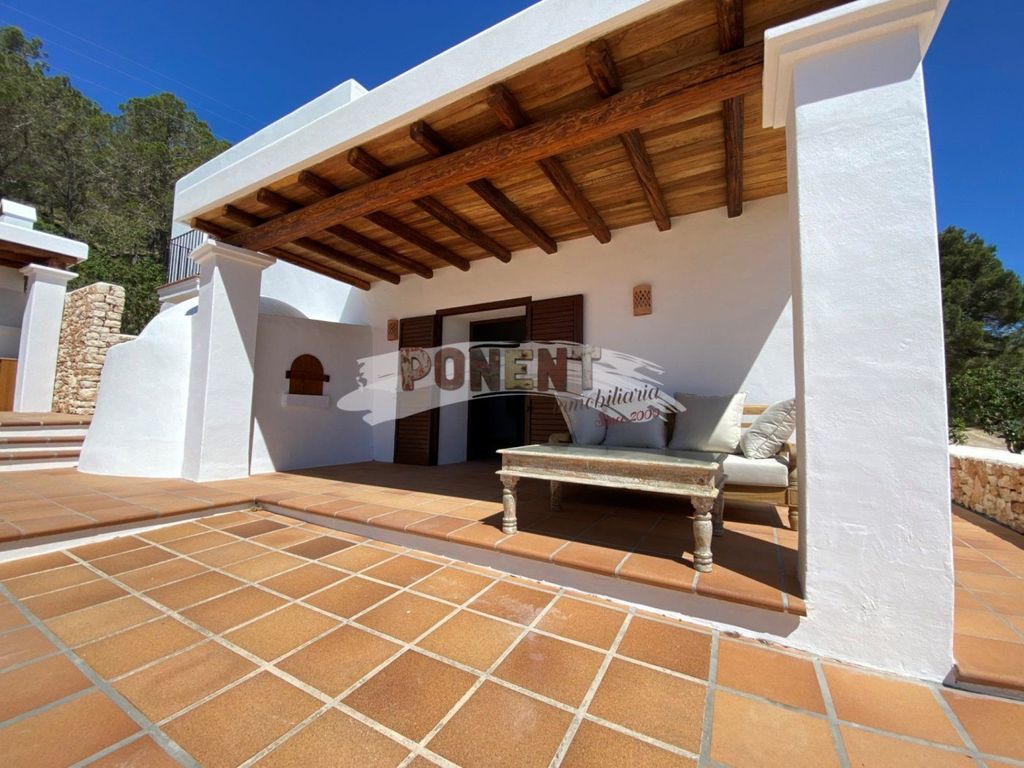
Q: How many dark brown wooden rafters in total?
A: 9